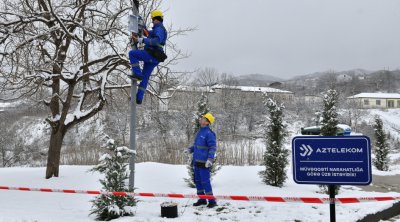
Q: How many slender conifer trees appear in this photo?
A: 5